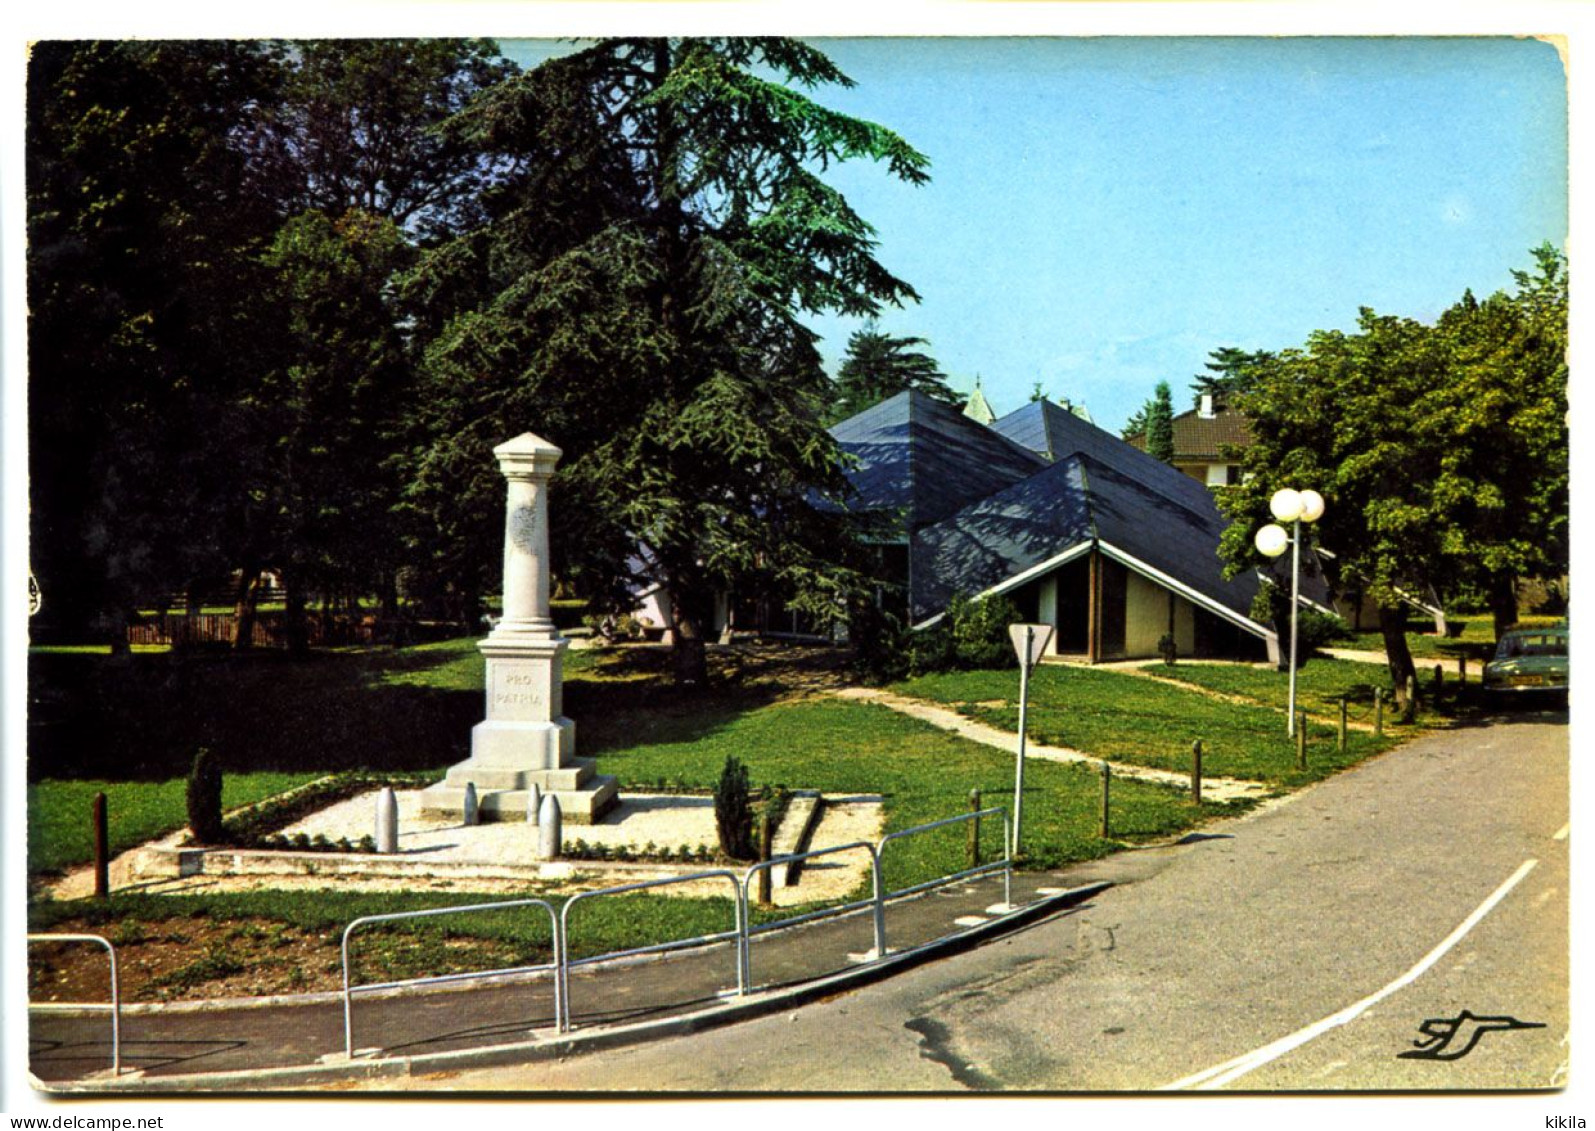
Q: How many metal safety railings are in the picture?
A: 5